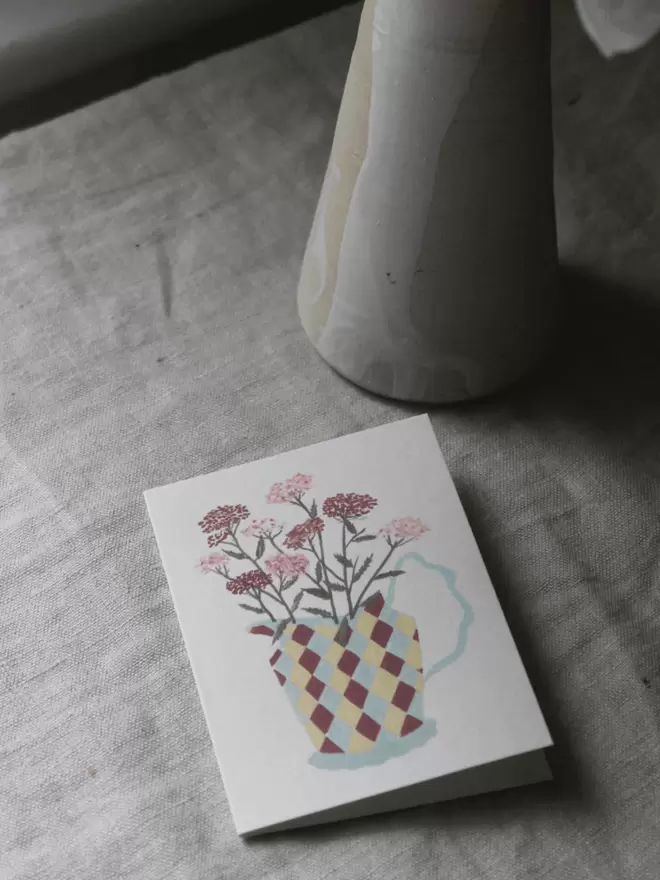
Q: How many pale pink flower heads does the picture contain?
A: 5